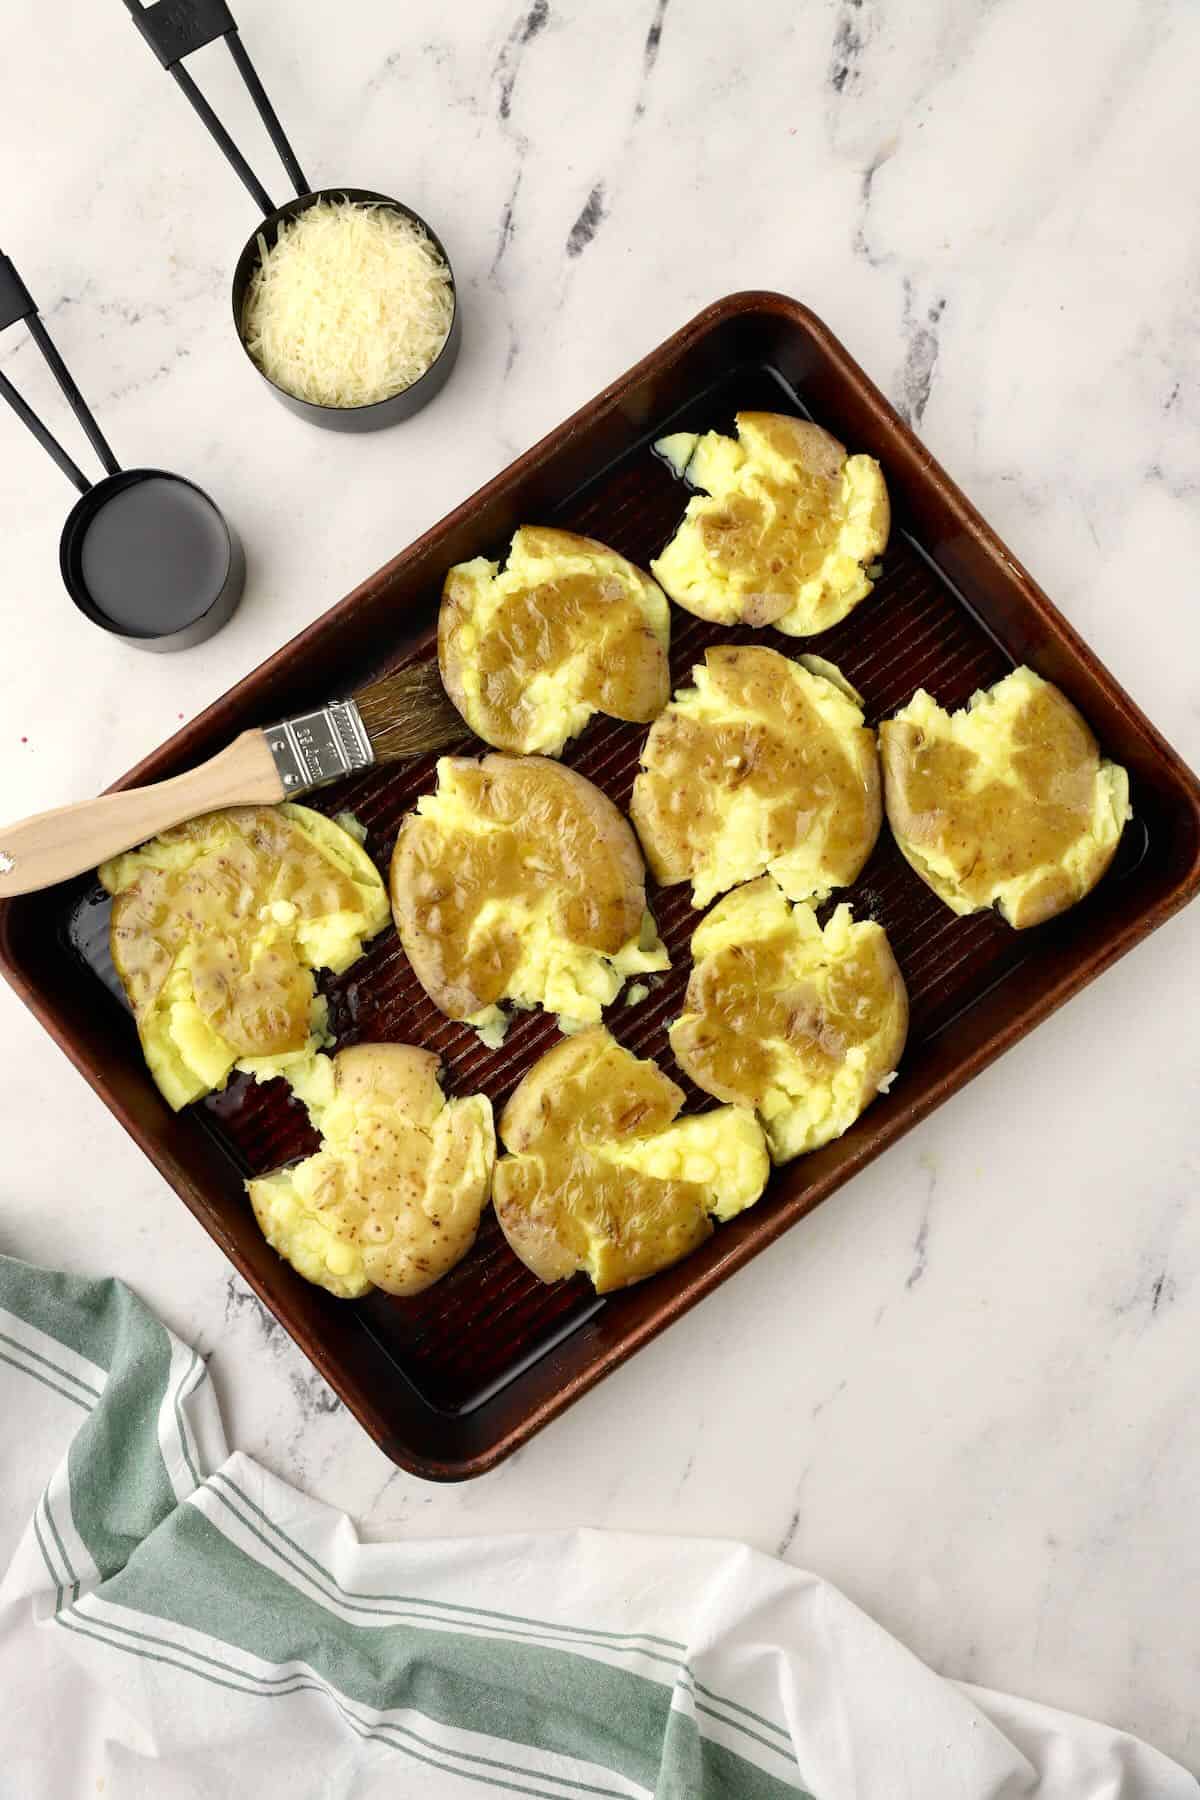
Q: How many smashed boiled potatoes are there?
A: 9